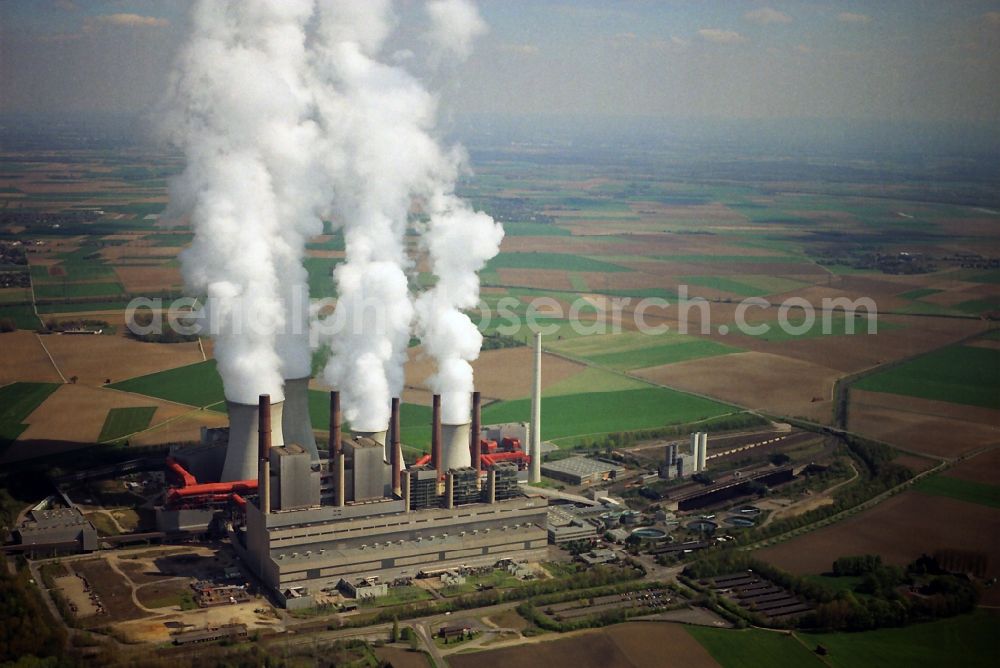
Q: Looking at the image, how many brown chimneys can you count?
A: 5